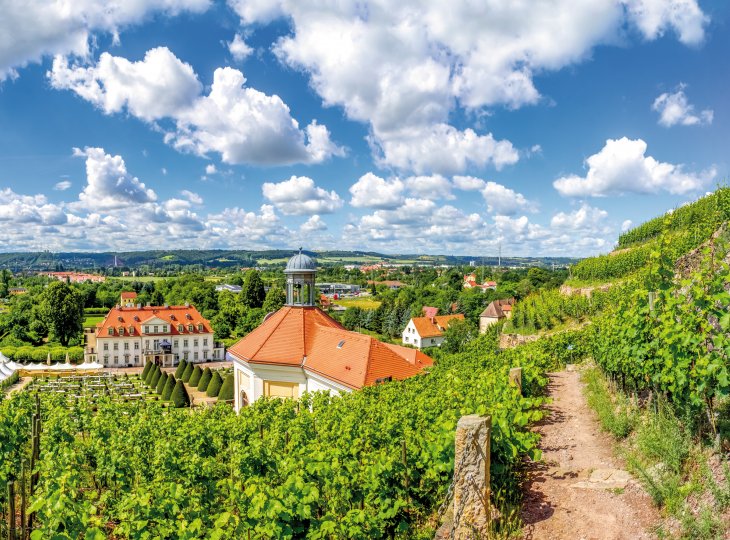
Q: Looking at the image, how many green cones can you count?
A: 12